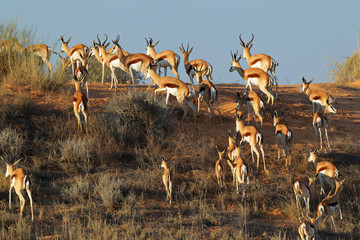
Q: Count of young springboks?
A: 2